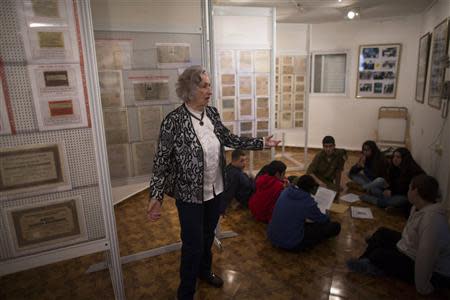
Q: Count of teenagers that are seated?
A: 7